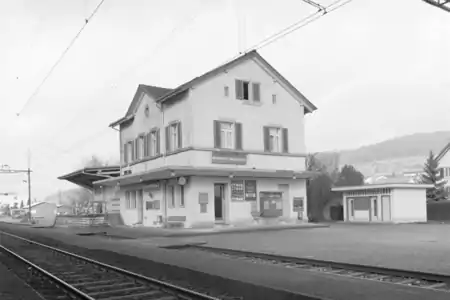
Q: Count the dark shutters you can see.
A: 14